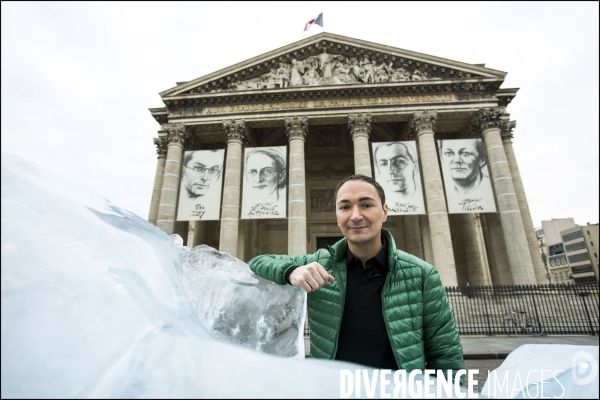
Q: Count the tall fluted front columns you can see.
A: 6